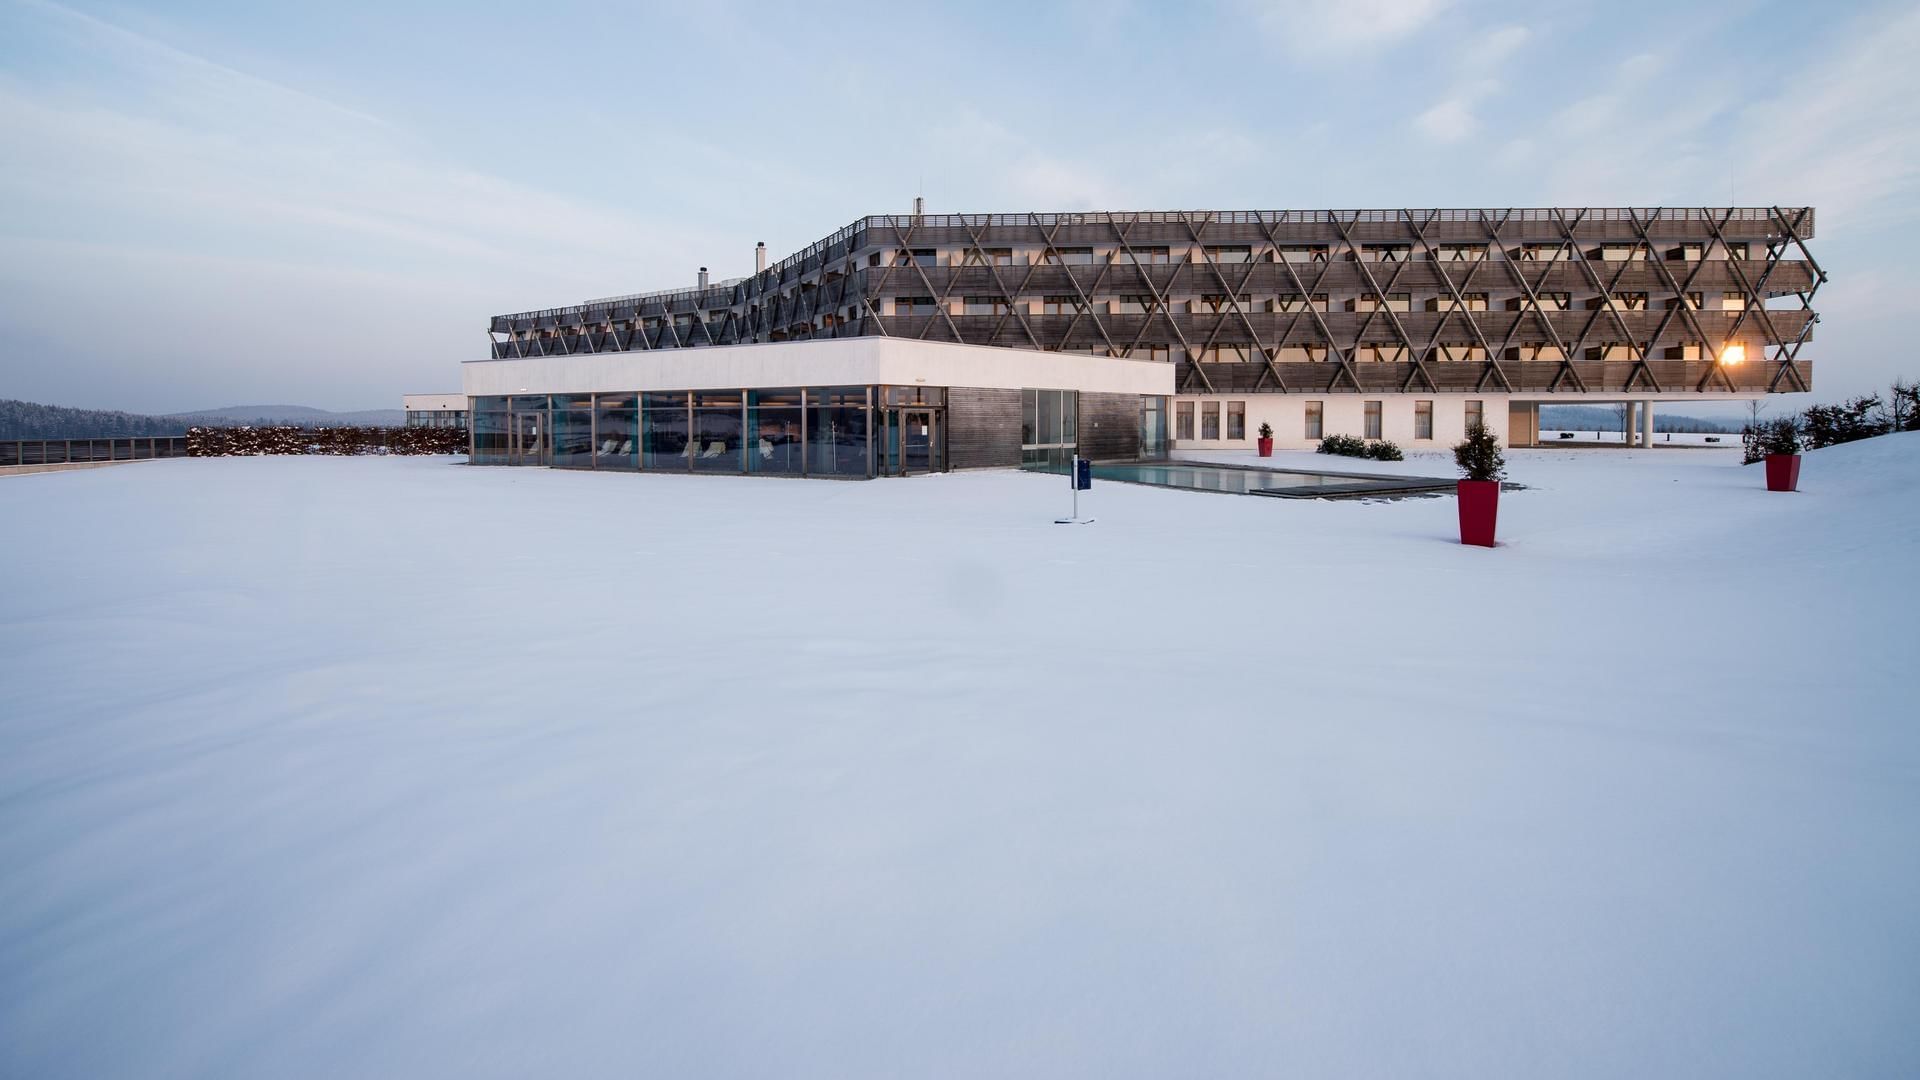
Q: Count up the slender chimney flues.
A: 2